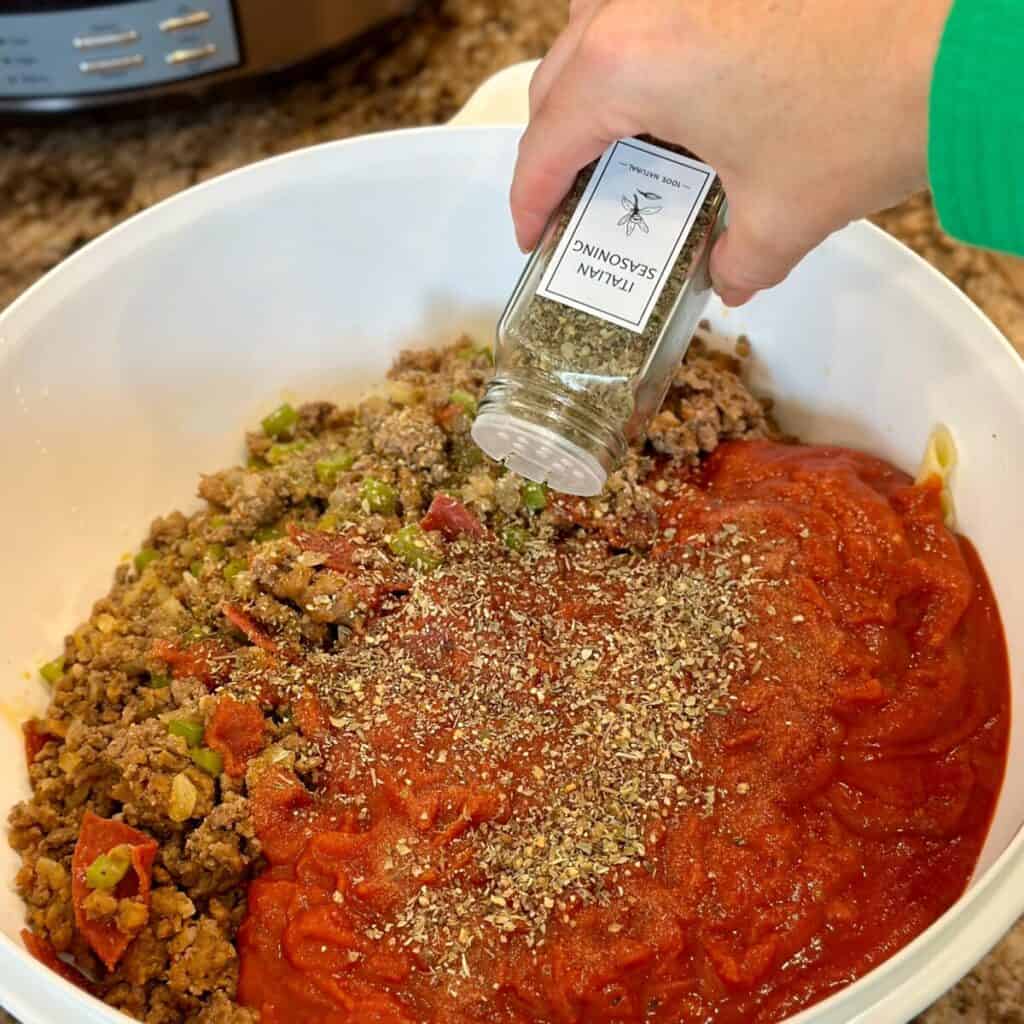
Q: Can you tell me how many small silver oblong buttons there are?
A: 4